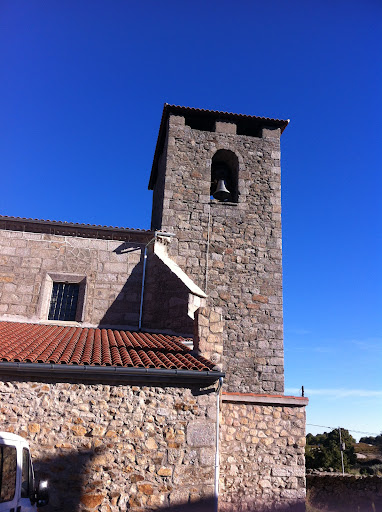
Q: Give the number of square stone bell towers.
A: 1